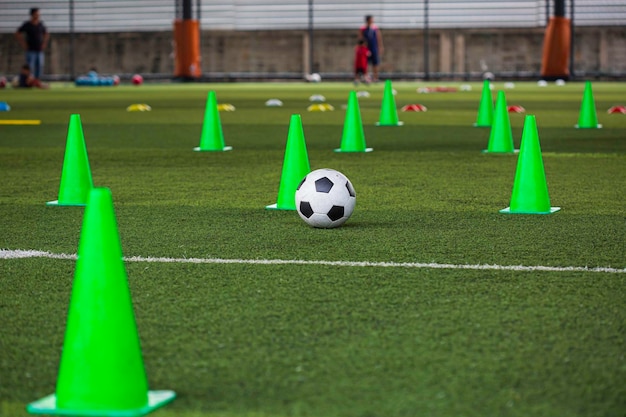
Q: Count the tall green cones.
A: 10